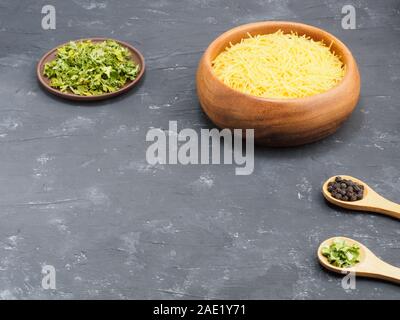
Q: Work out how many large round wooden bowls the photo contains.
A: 1